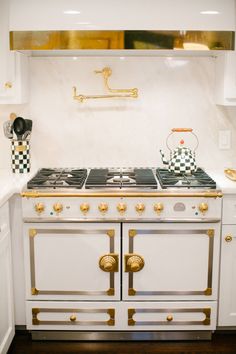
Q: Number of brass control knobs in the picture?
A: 8